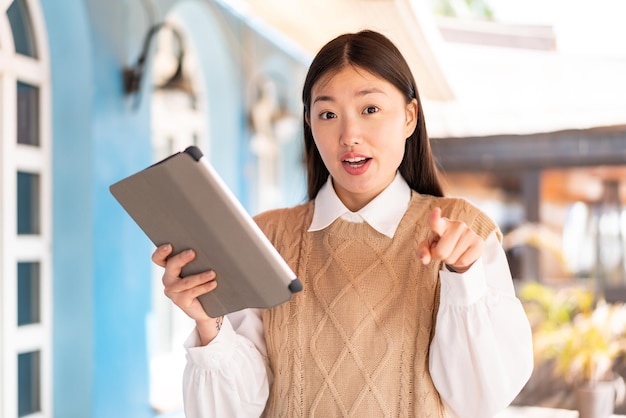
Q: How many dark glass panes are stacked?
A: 5